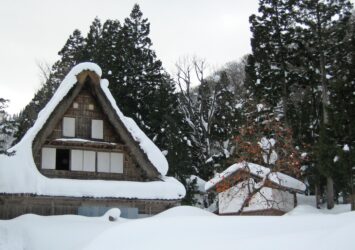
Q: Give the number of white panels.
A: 7